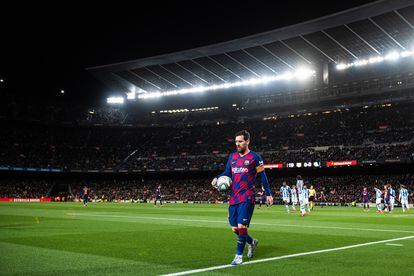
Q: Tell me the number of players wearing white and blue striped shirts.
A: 7